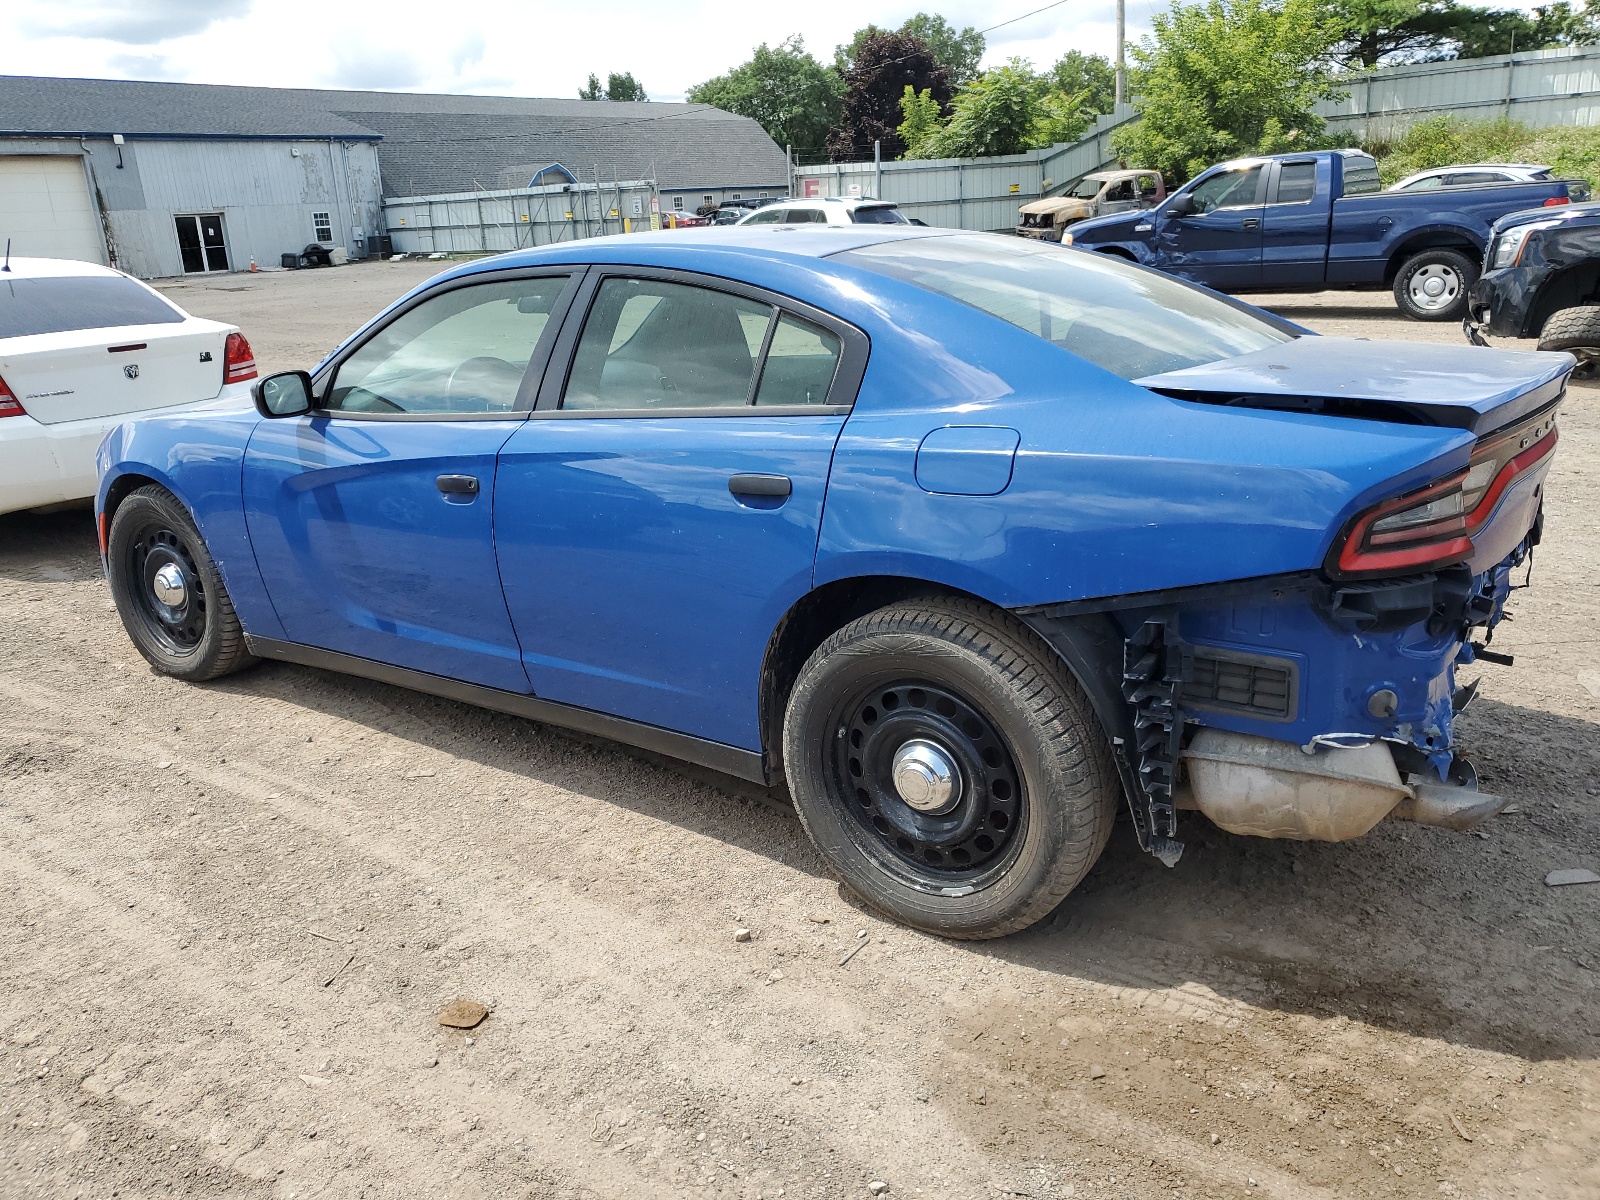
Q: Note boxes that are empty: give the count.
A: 0